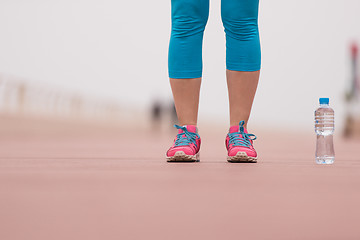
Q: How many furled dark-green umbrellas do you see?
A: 0